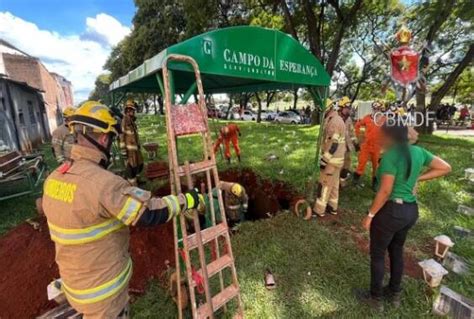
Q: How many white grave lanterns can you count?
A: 2